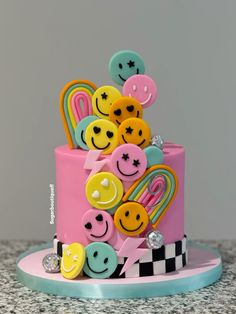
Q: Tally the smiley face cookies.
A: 13